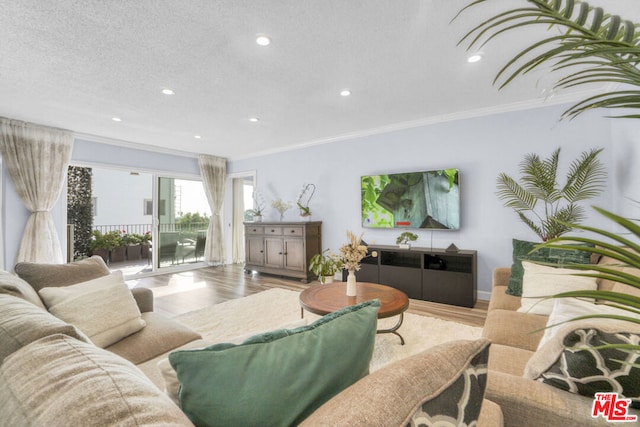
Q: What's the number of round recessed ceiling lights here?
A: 7